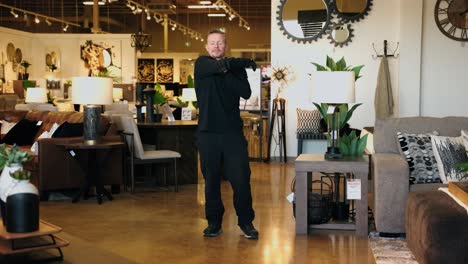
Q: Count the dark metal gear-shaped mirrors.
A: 3